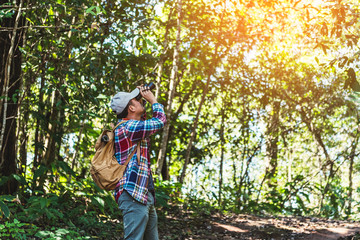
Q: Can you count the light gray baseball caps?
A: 1